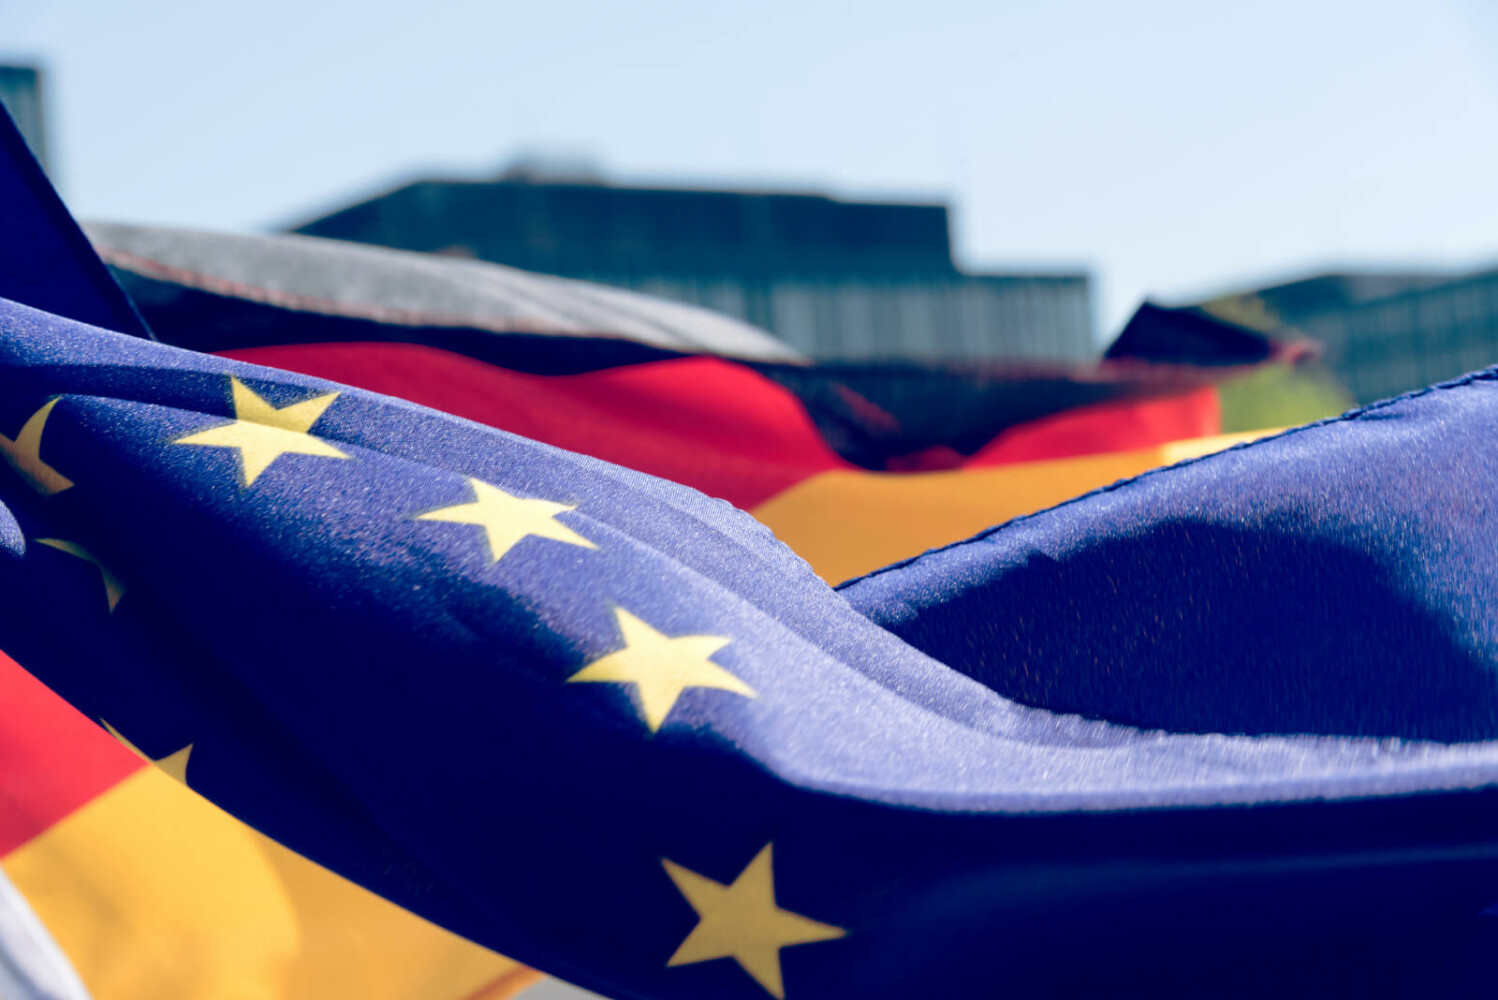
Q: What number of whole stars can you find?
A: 4